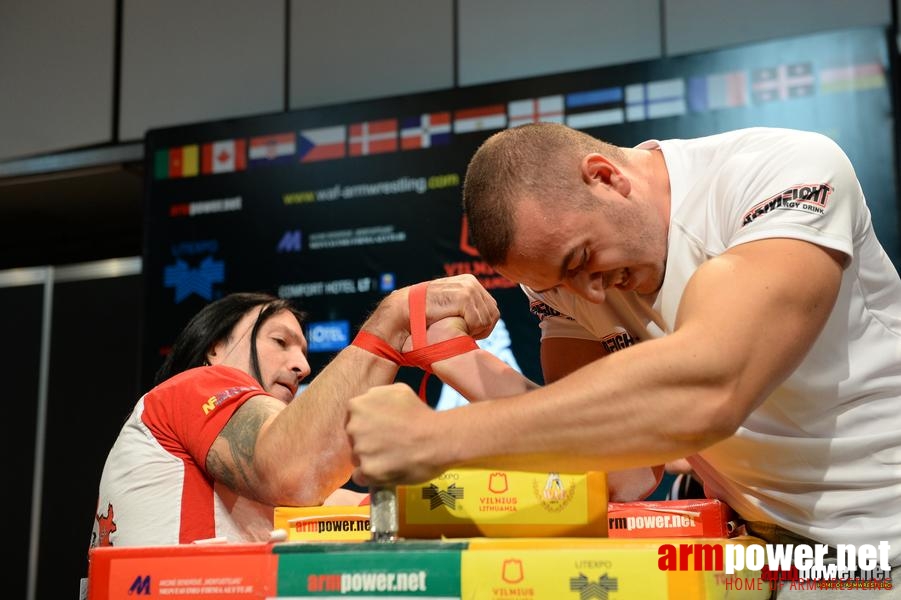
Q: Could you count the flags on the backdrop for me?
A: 13